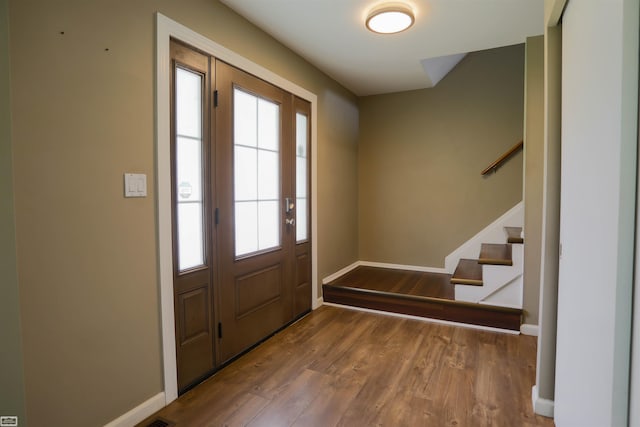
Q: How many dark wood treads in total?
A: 3